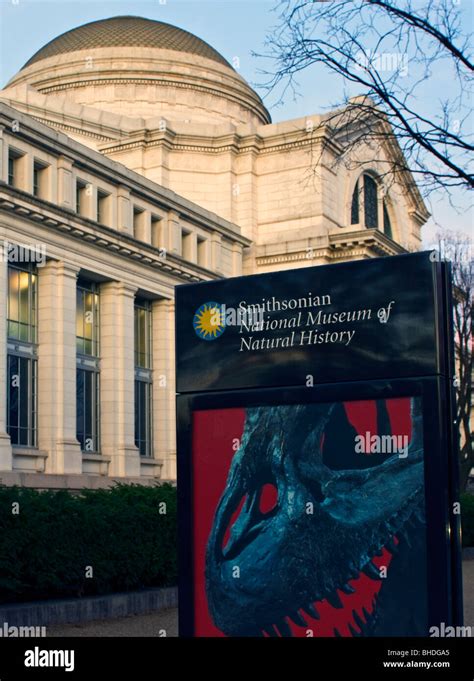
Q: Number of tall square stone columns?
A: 4